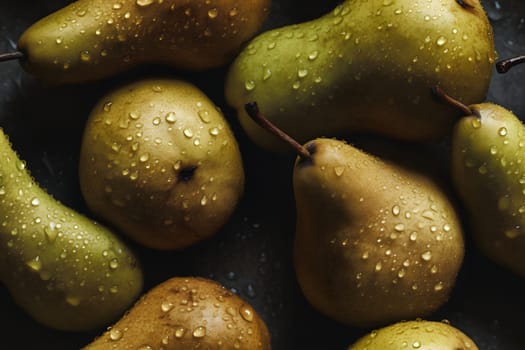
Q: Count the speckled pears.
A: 8